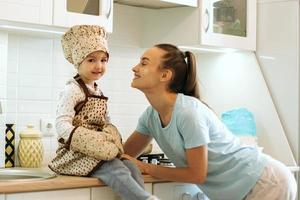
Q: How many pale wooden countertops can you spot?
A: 1